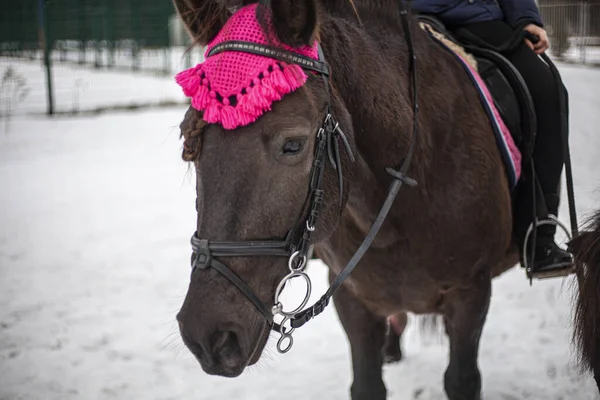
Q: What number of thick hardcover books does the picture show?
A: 0